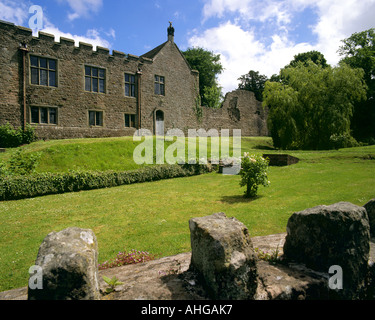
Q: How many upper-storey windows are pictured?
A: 4